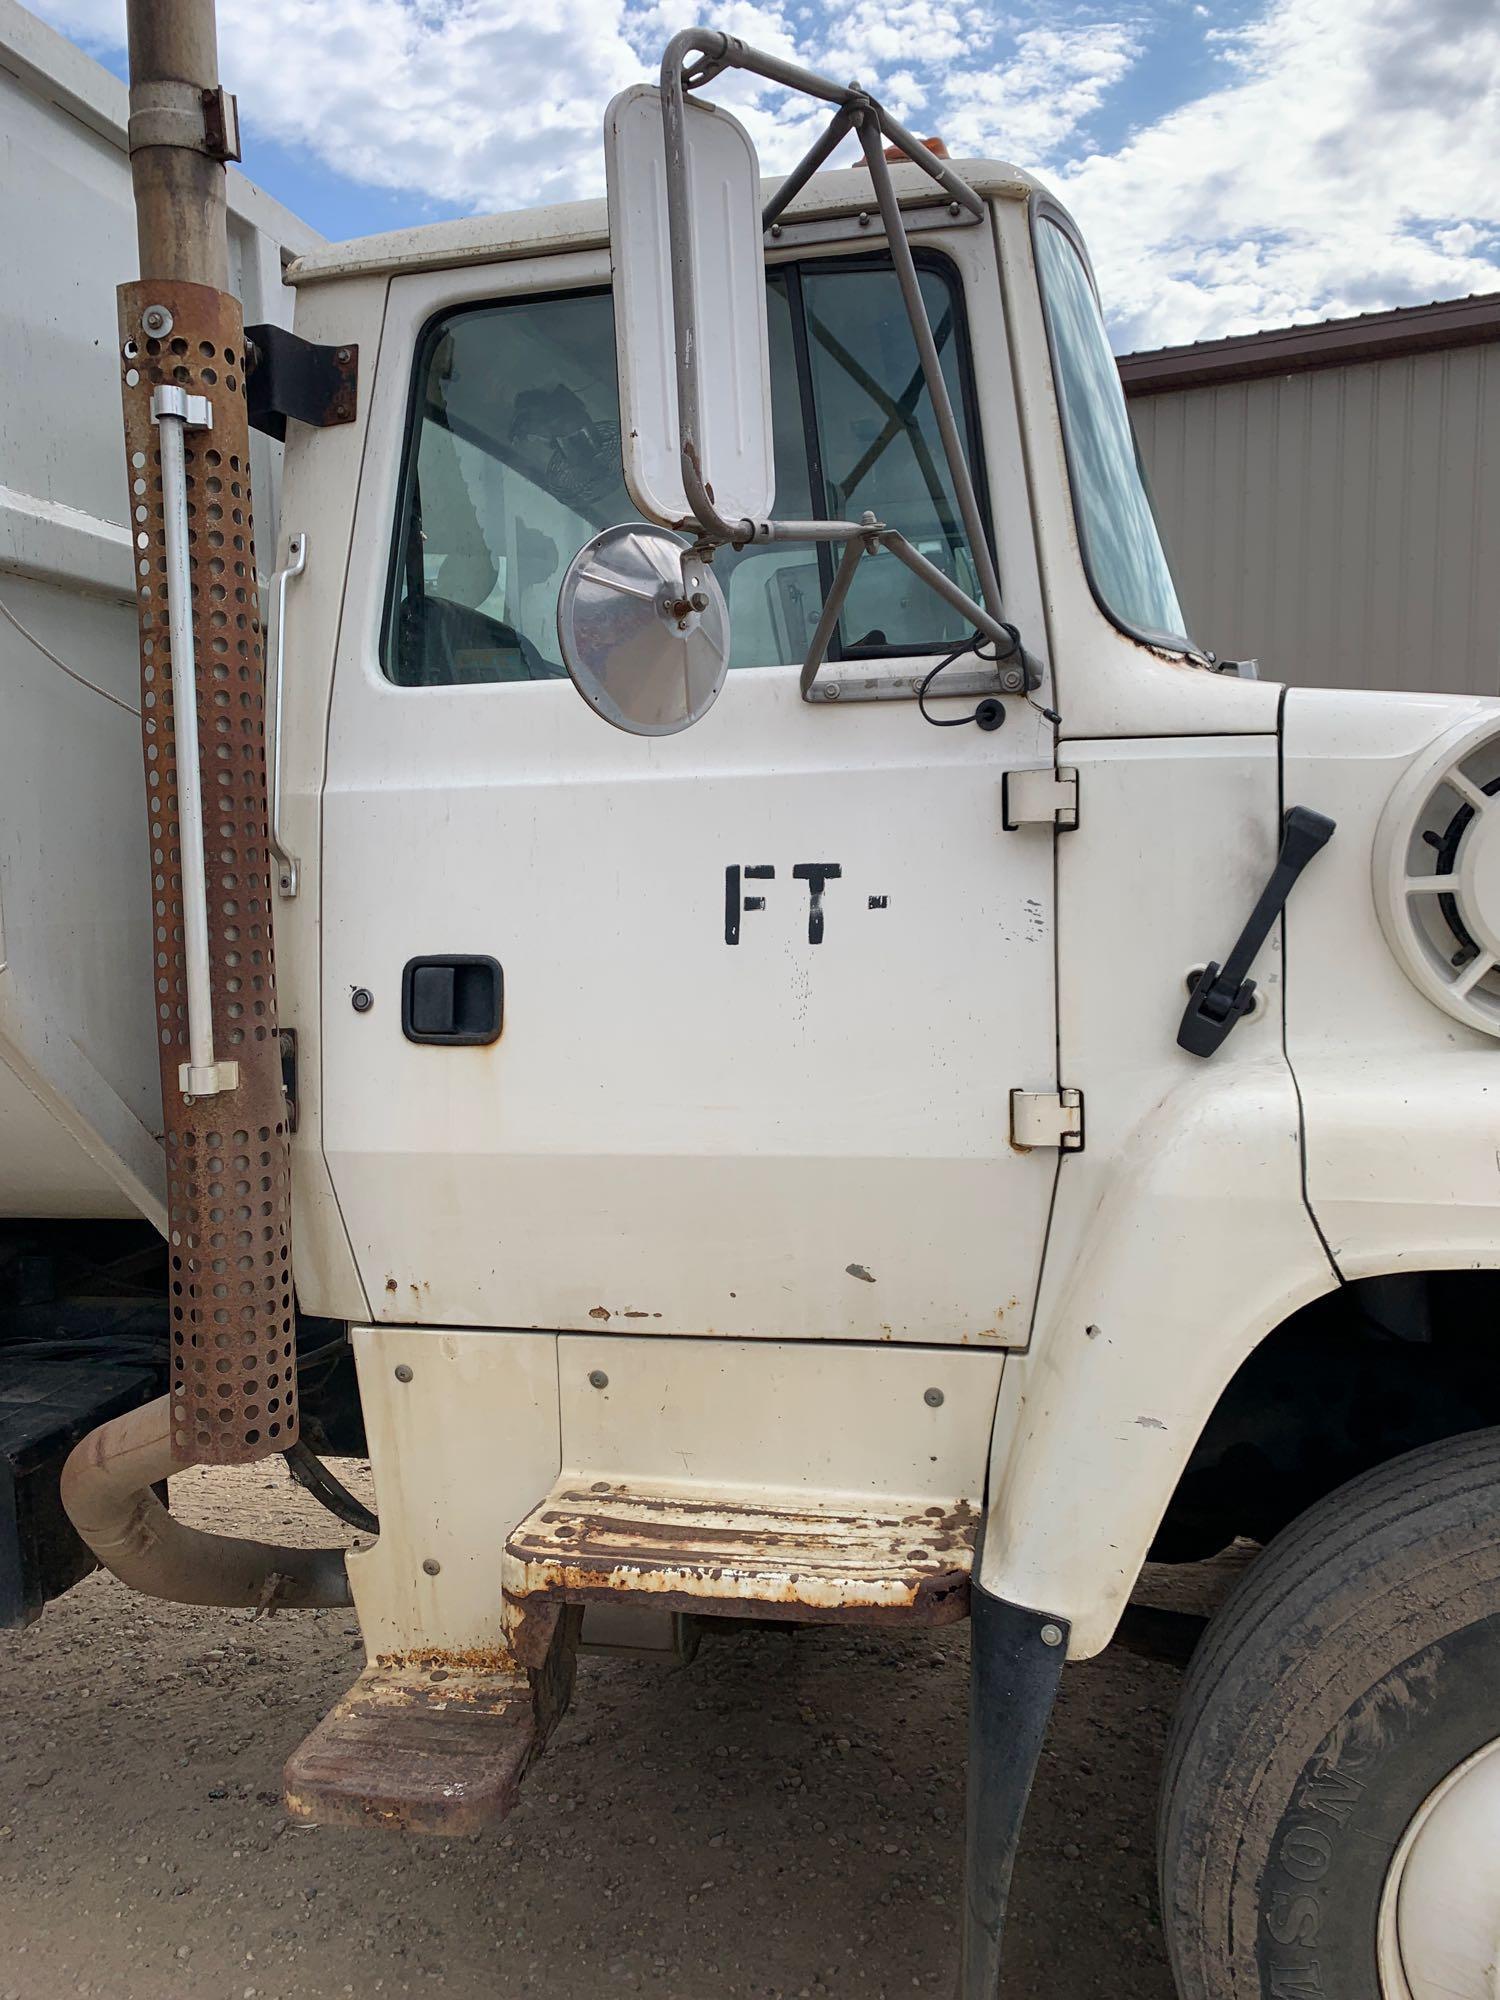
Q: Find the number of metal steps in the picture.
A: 2